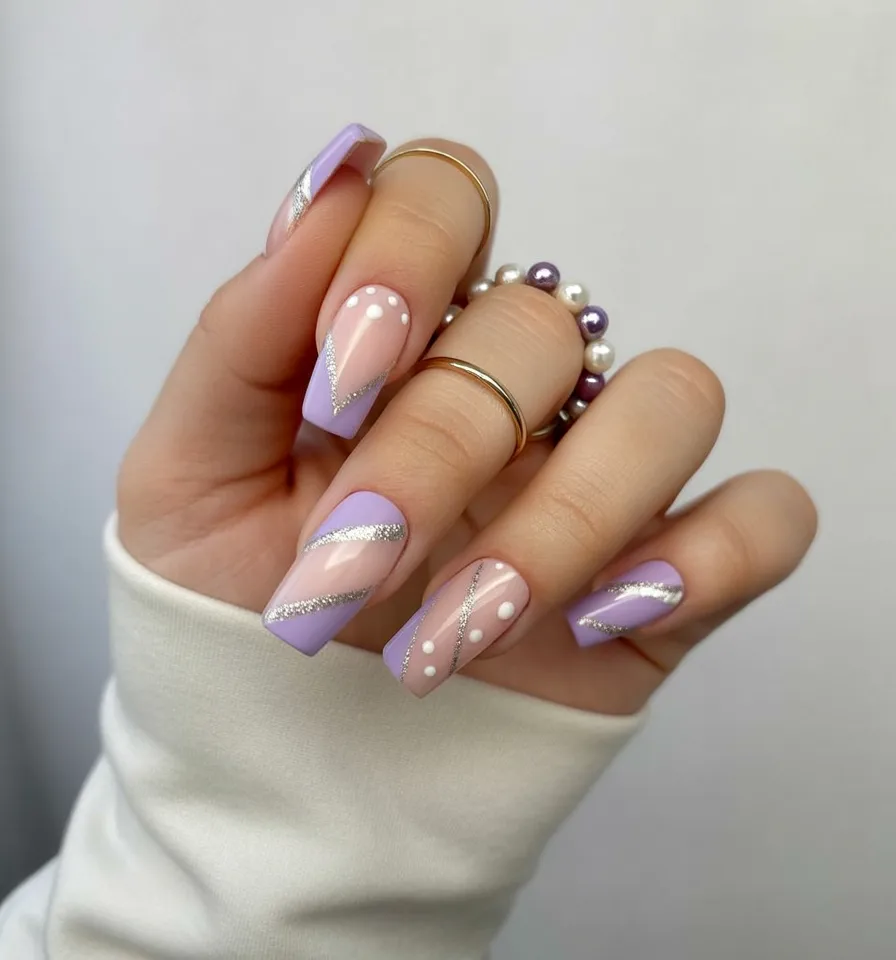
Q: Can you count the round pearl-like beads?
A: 9